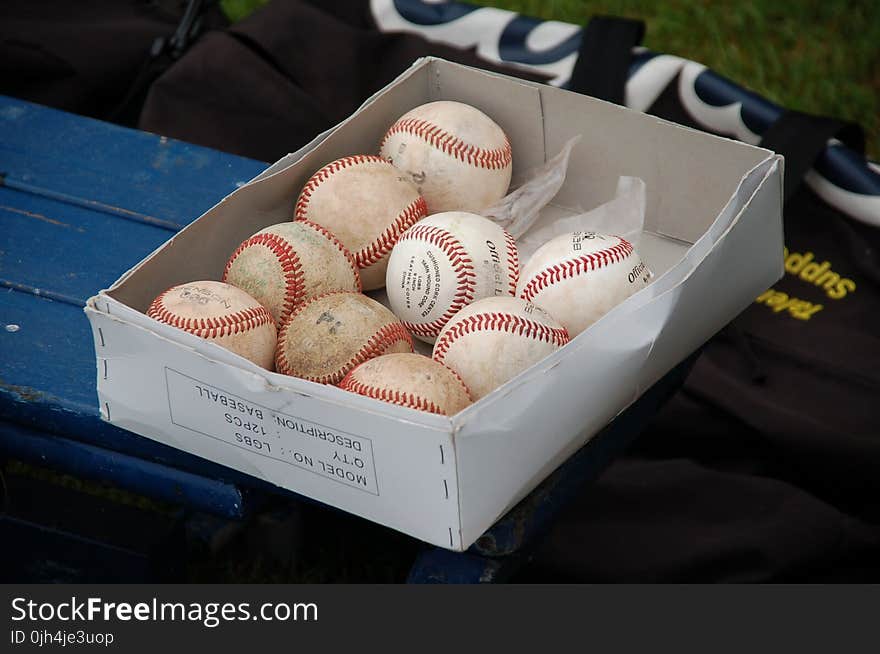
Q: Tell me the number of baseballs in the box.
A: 9